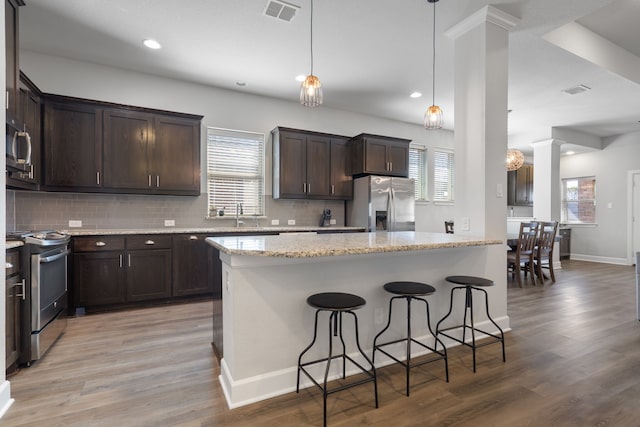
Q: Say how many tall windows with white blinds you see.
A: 3